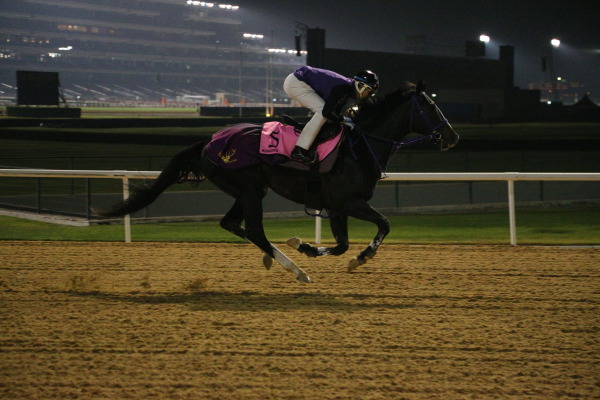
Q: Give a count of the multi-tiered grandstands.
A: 1